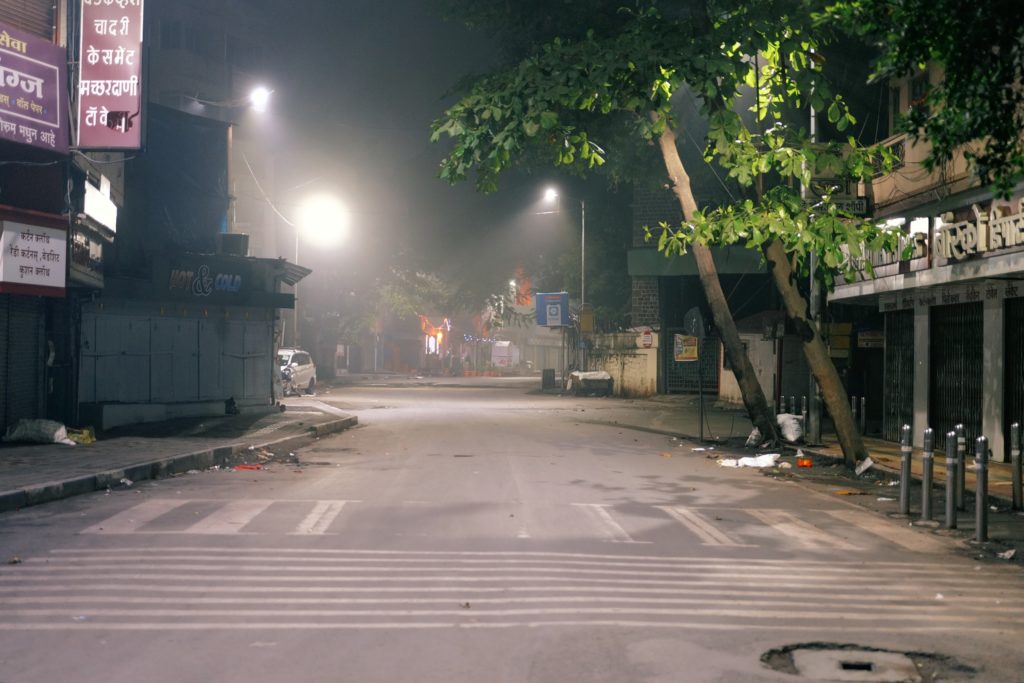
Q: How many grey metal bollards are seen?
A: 11